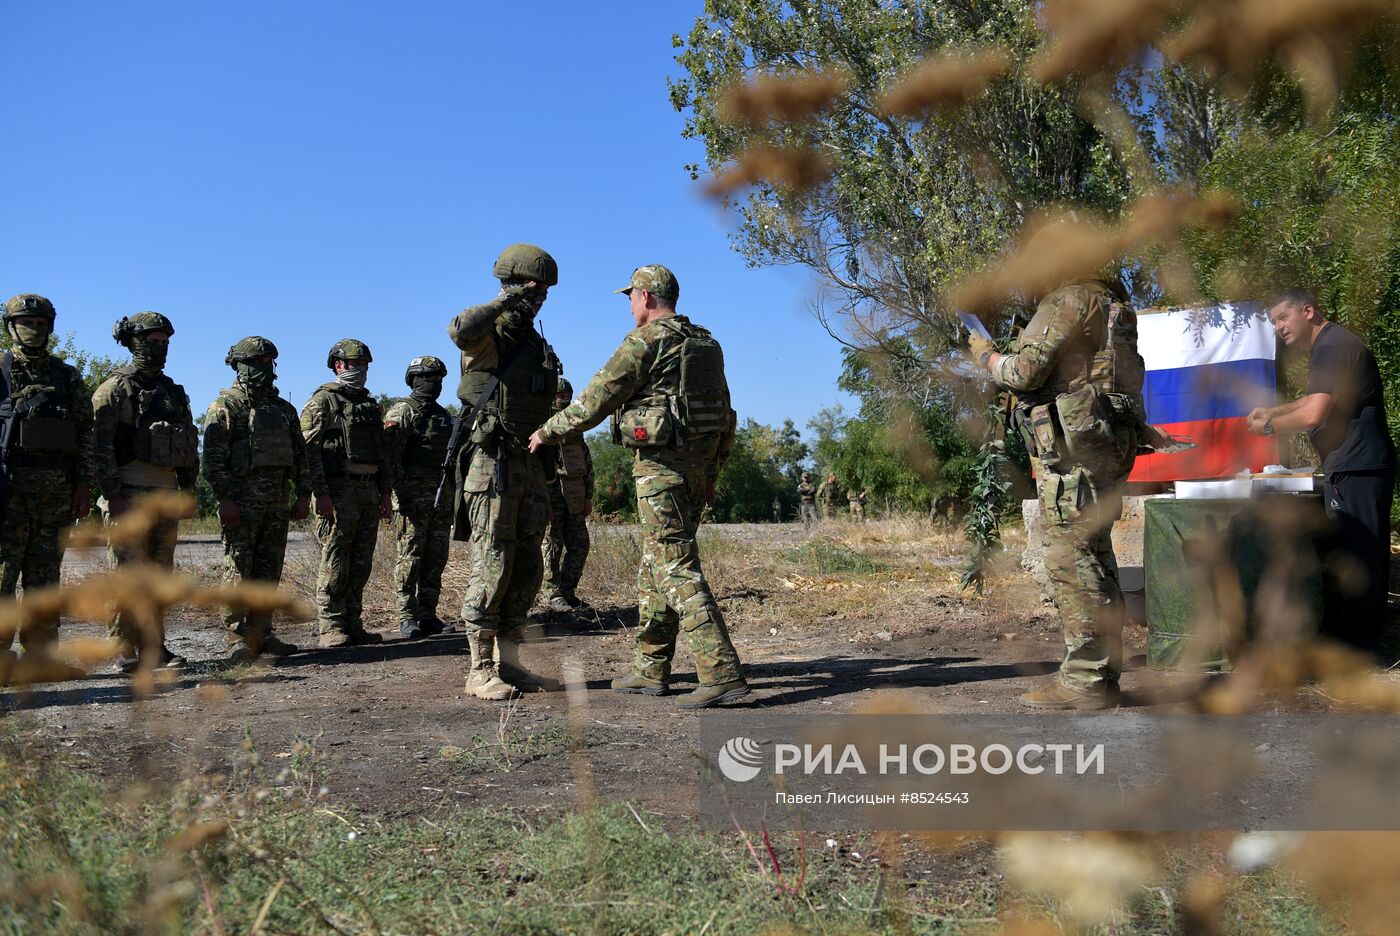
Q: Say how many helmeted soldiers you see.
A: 7